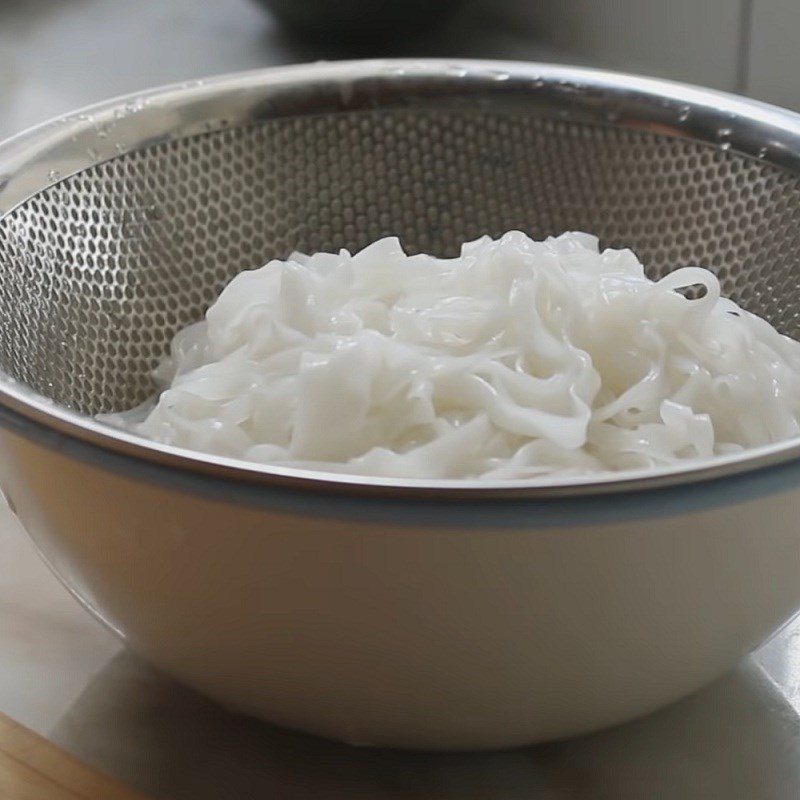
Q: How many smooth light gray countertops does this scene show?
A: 1